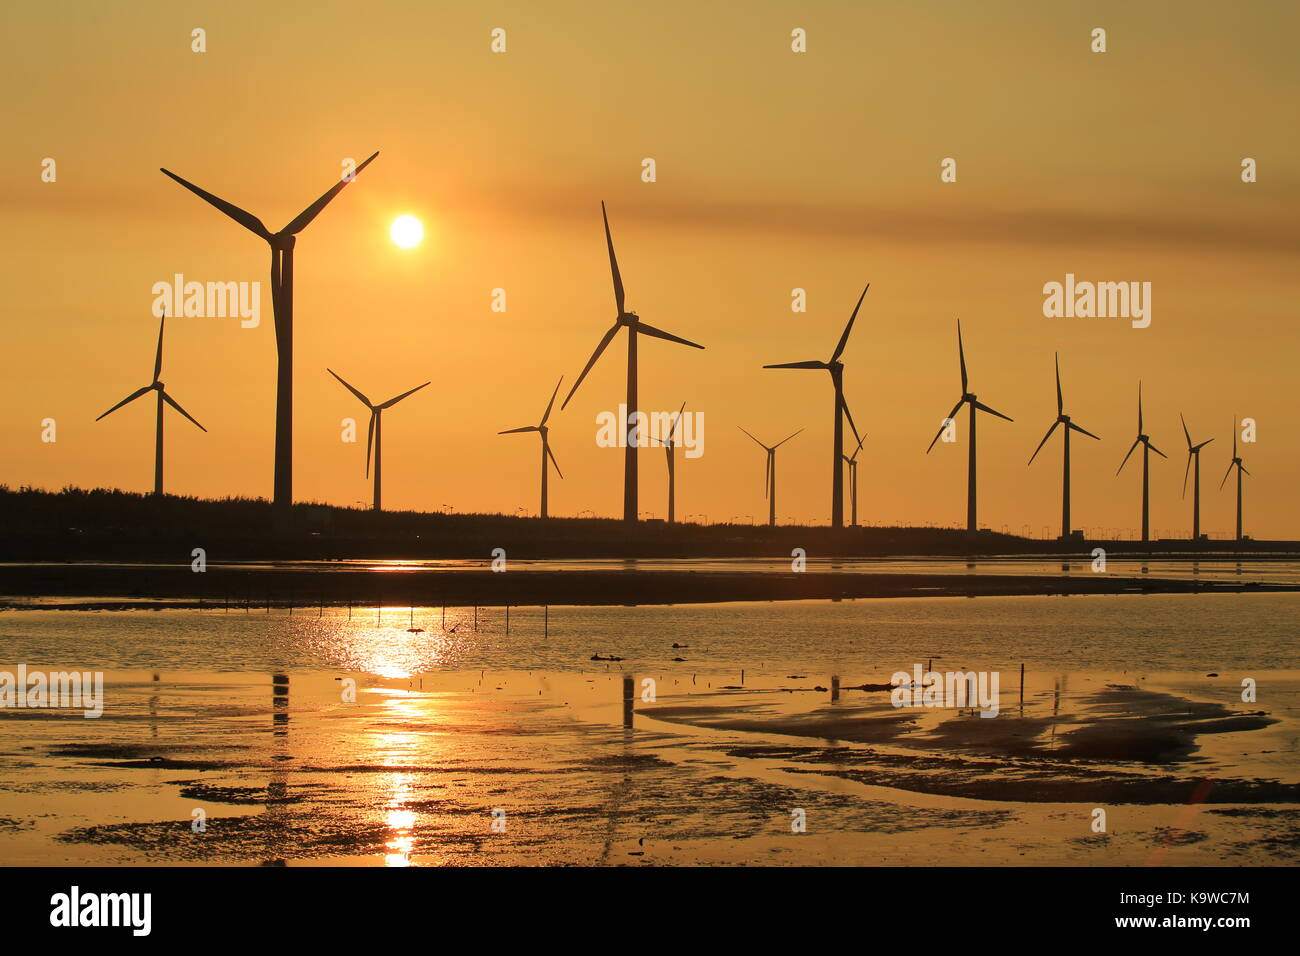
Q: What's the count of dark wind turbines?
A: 14